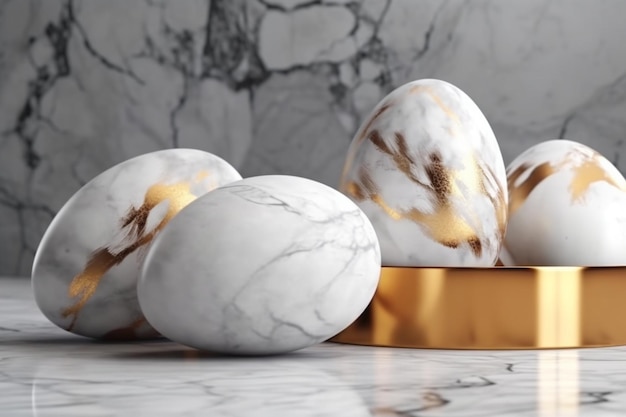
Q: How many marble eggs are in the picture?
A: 4